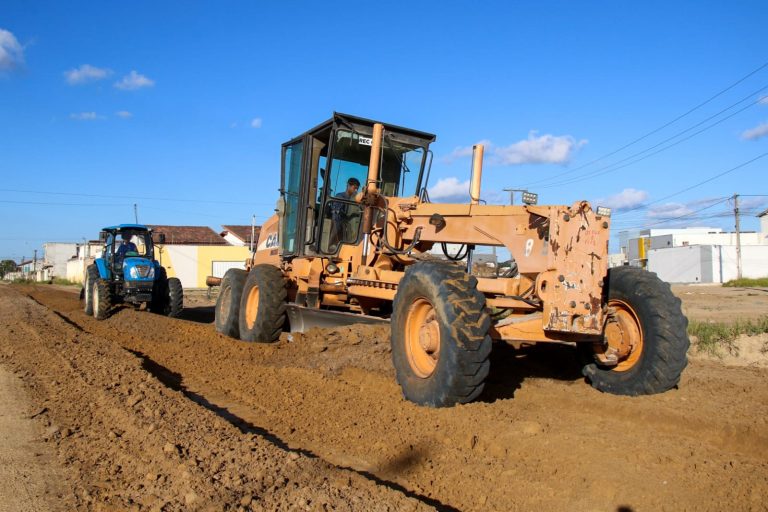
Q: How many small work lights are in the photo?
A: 2